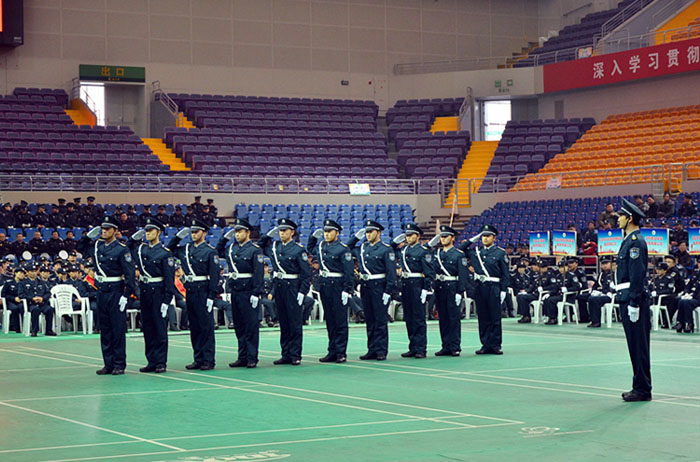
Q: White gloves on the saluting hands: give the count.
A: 10